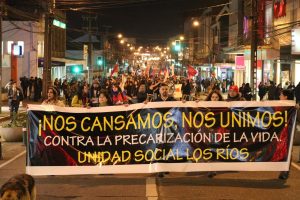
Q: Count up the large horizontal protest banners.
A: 1